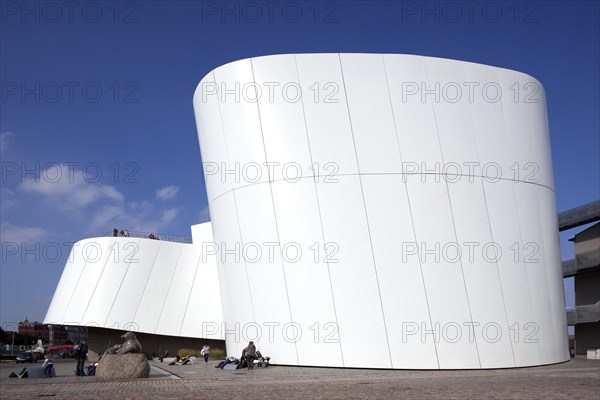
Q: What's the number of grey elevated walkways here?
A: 3